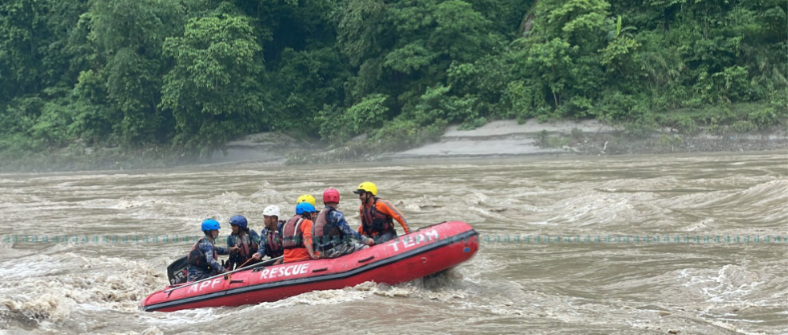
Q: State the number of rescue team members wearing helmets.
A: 7